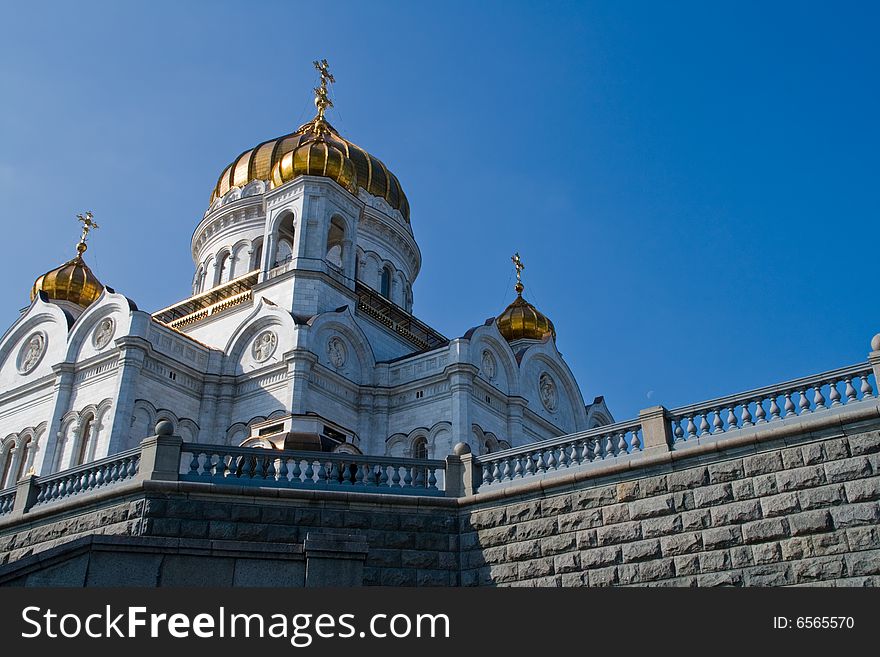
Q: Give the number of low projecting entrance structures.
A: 1